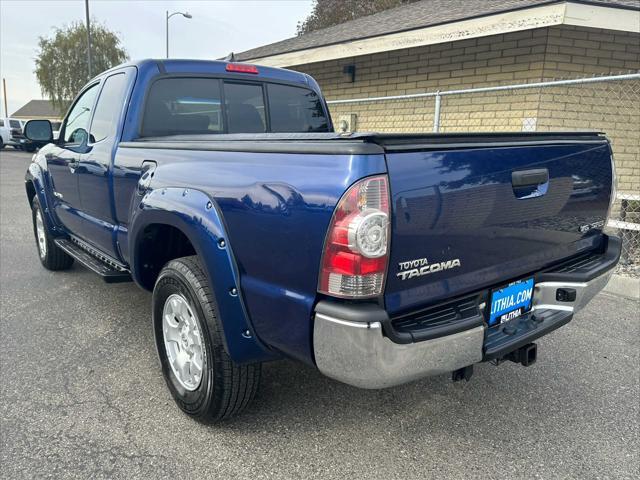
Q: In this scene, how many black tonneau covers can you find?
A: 1